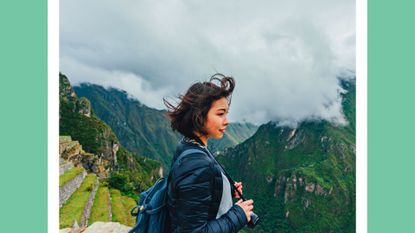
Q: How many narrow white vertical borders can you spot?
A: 2